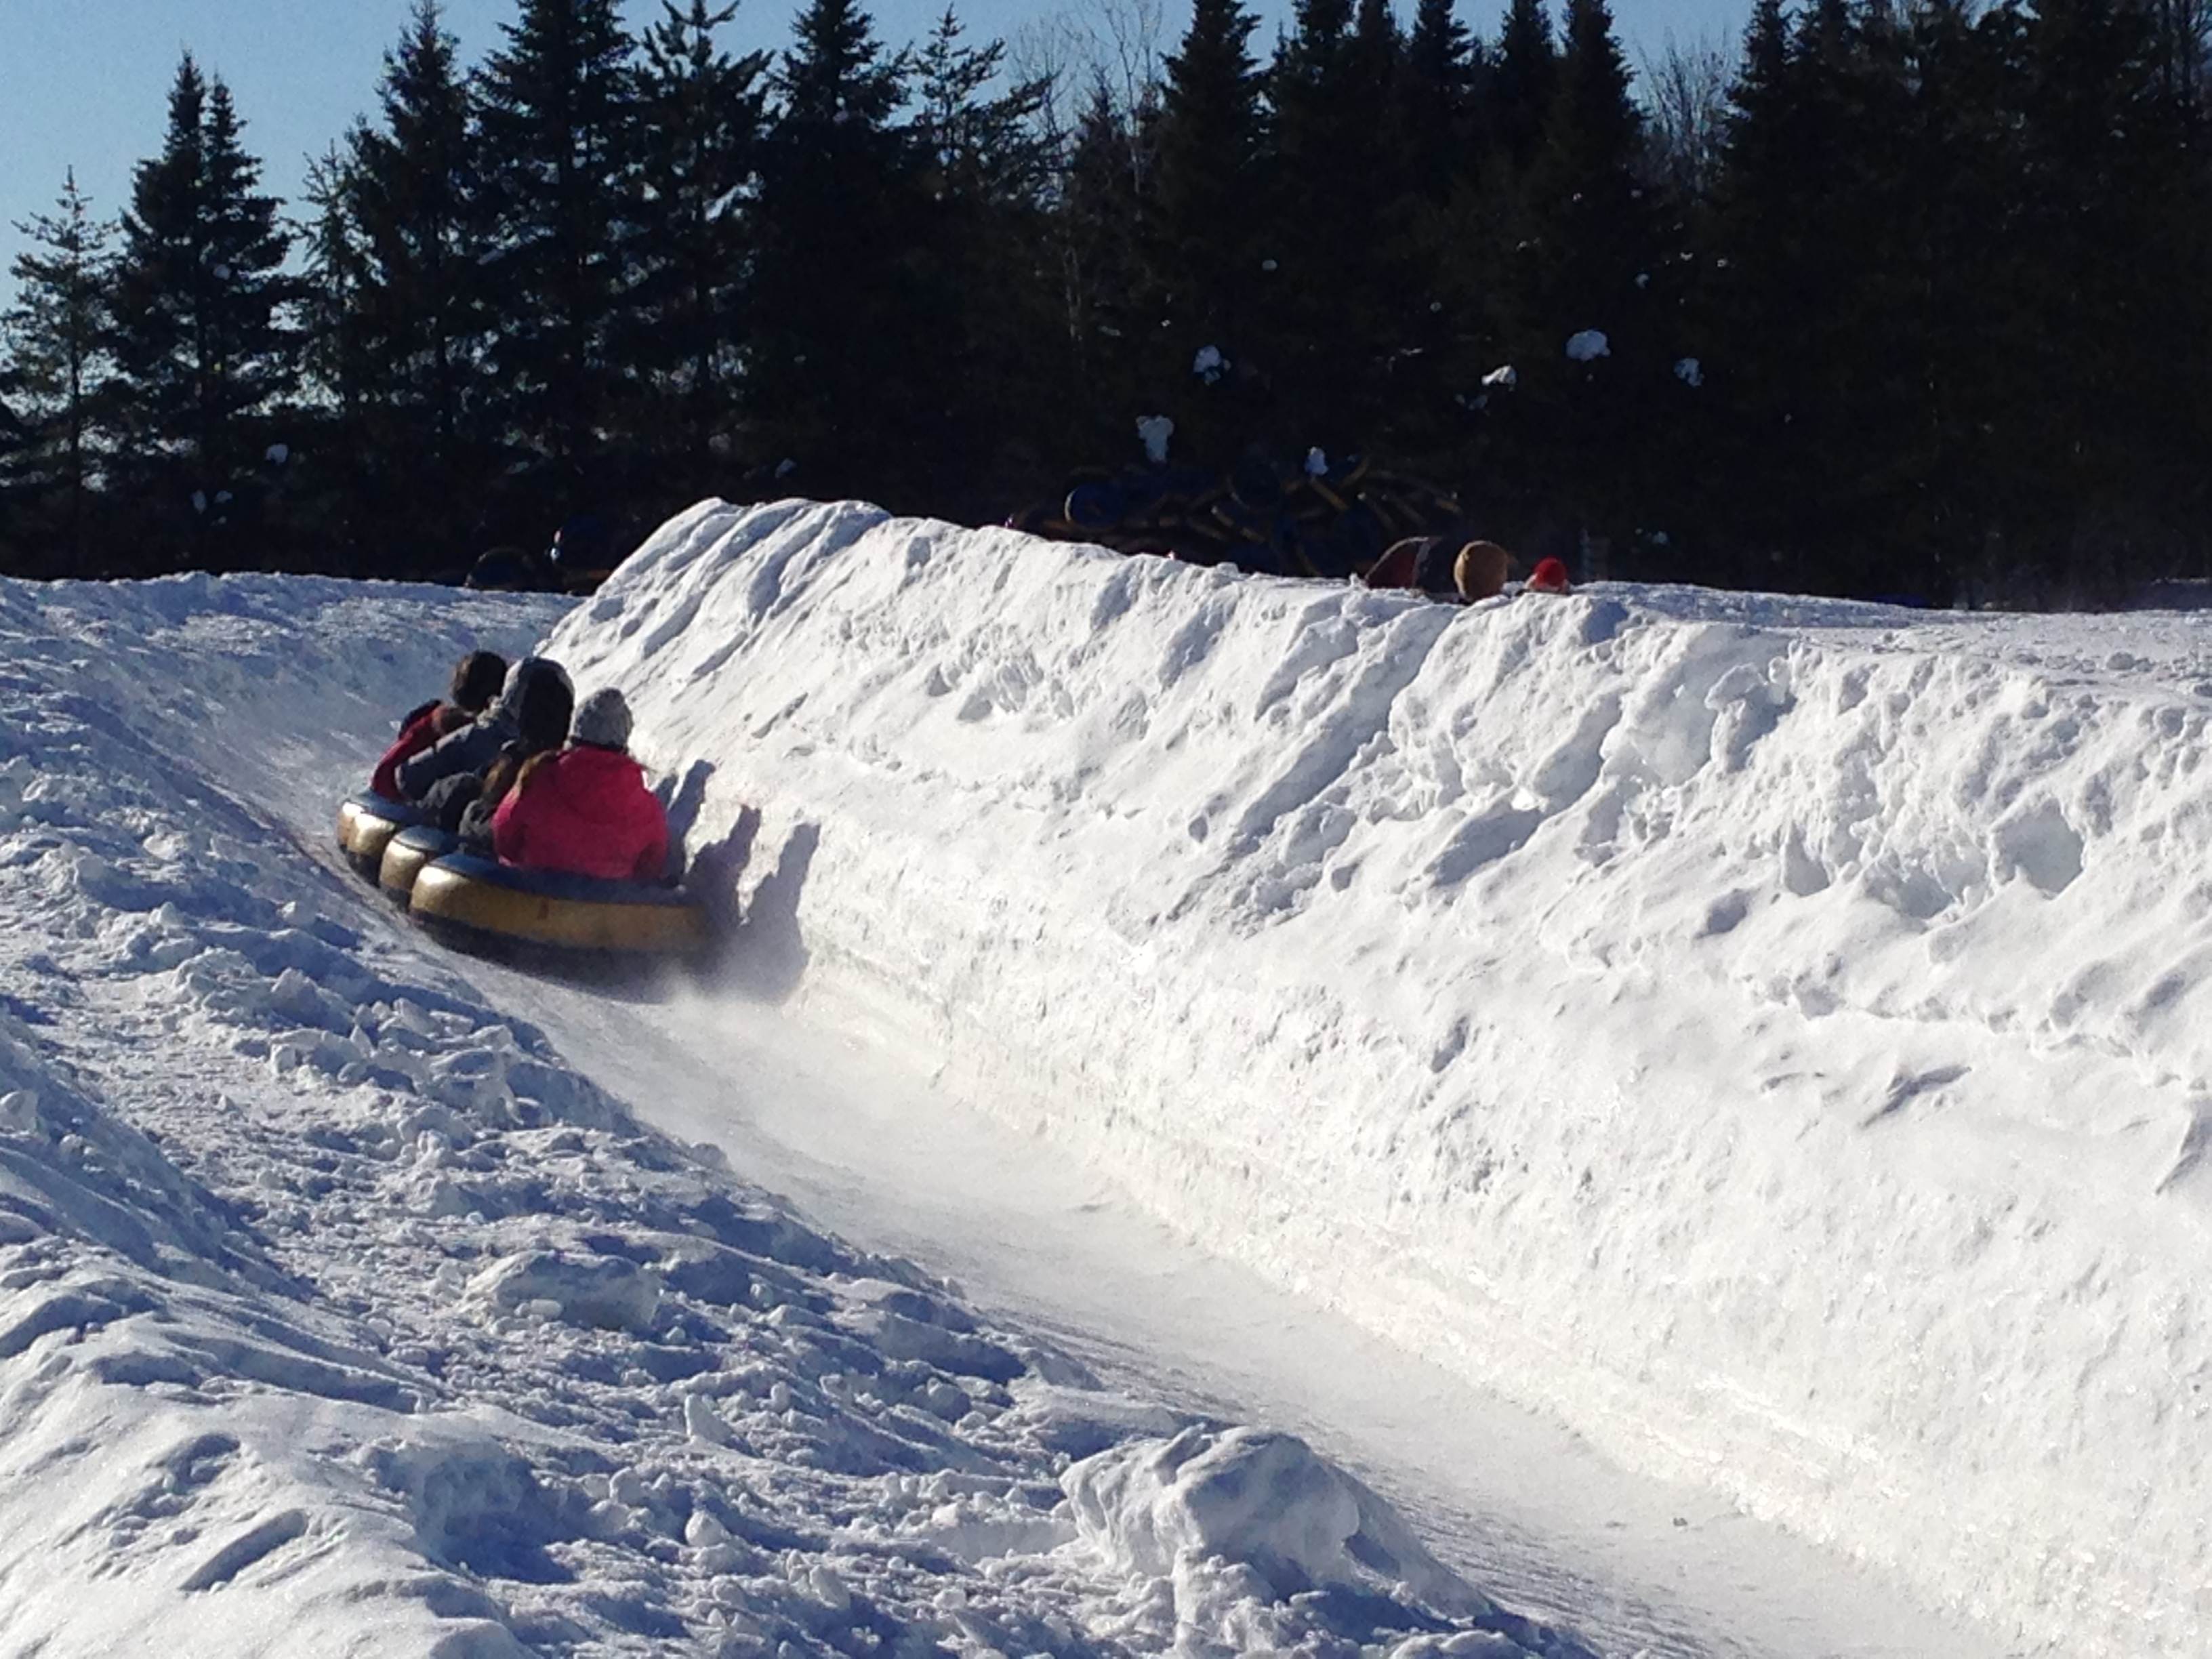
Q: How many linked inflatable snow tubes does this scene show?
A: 3